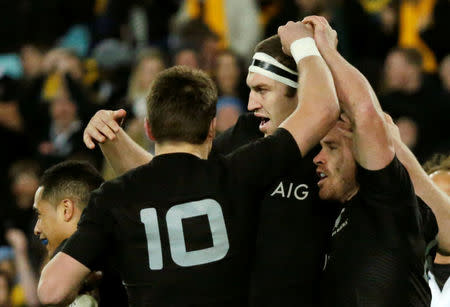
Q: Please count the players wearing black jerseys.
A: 4